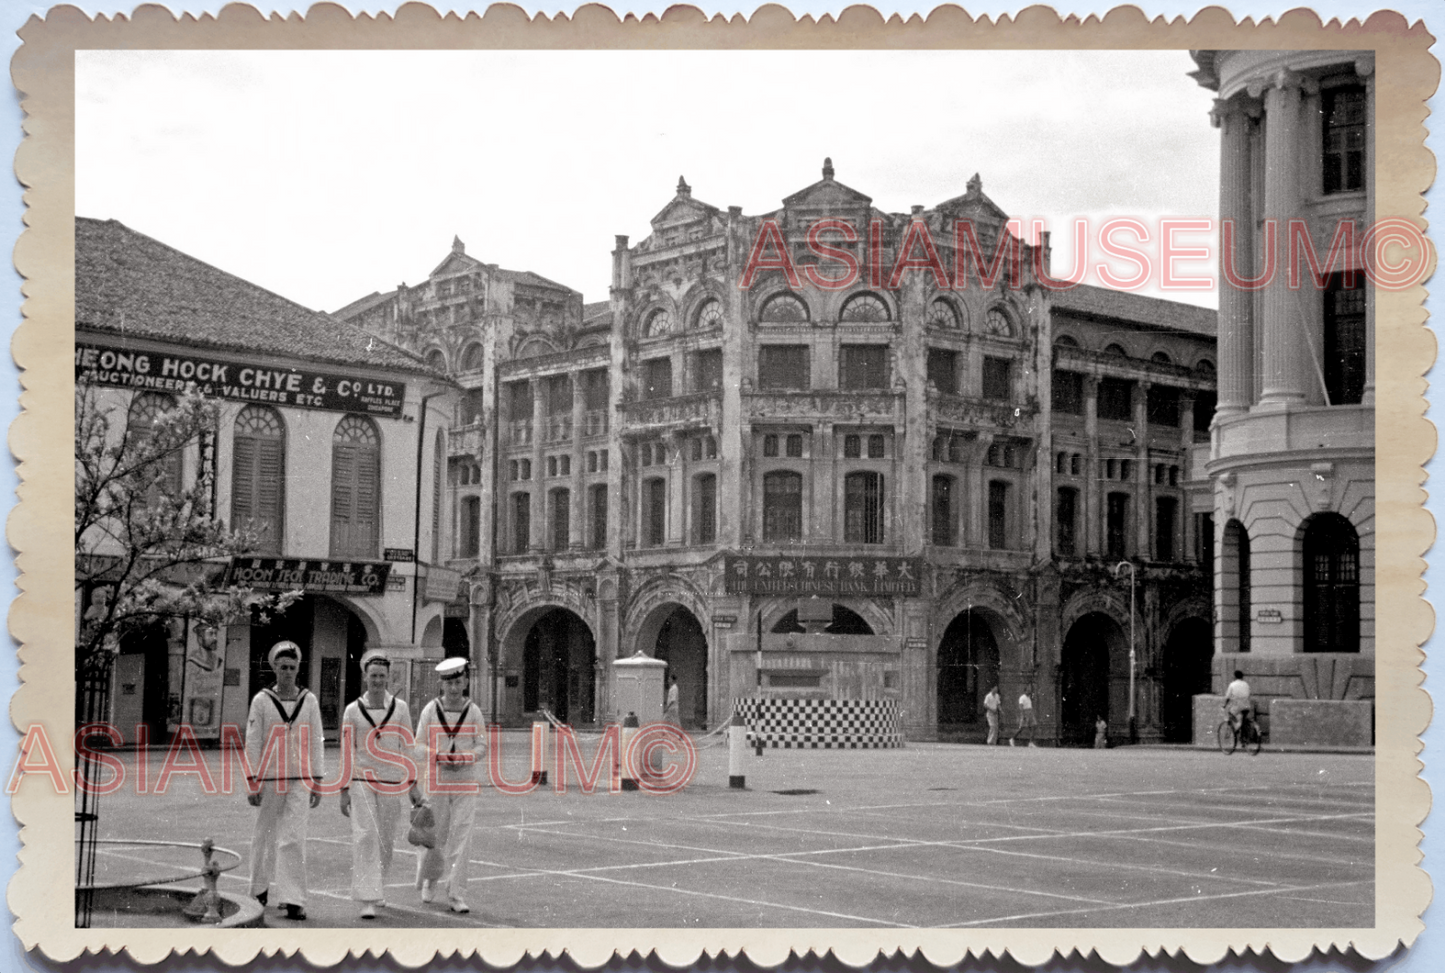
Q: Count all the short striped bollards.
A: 3